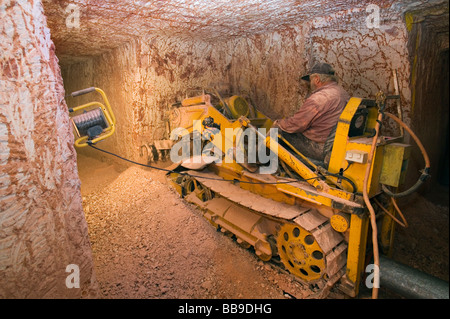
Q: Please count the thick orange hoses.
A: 2